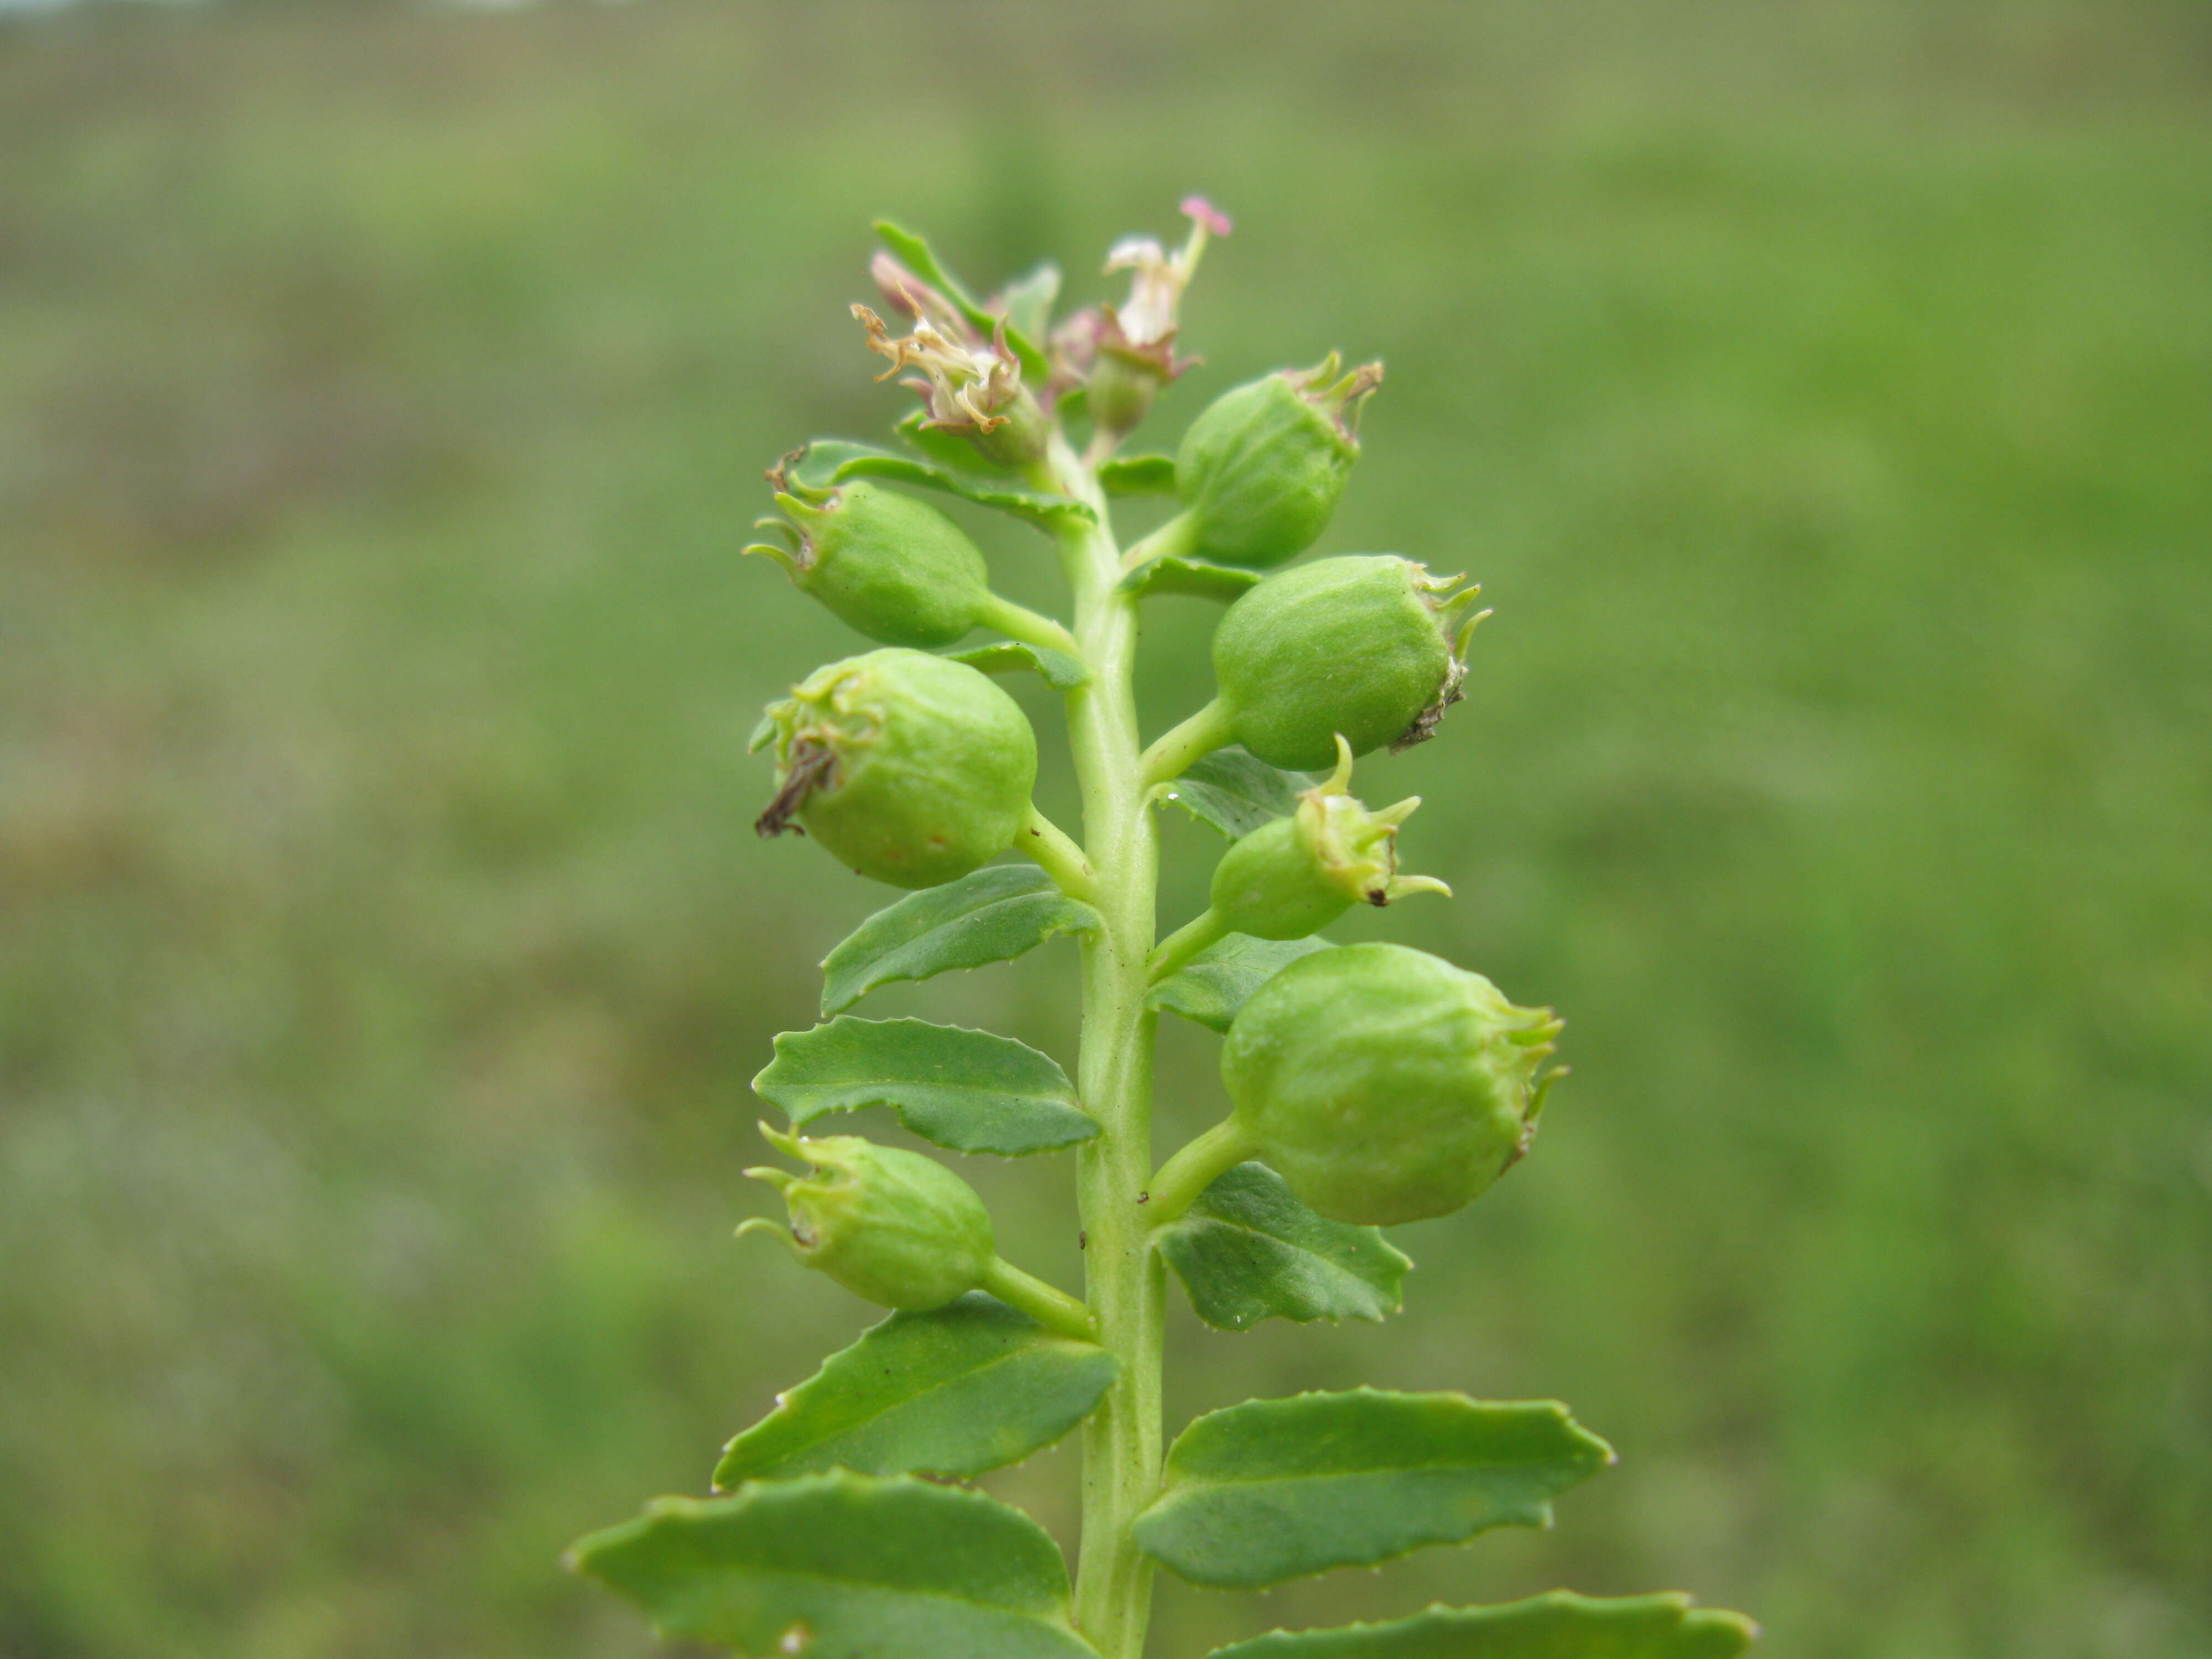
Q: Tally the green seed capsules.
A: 7